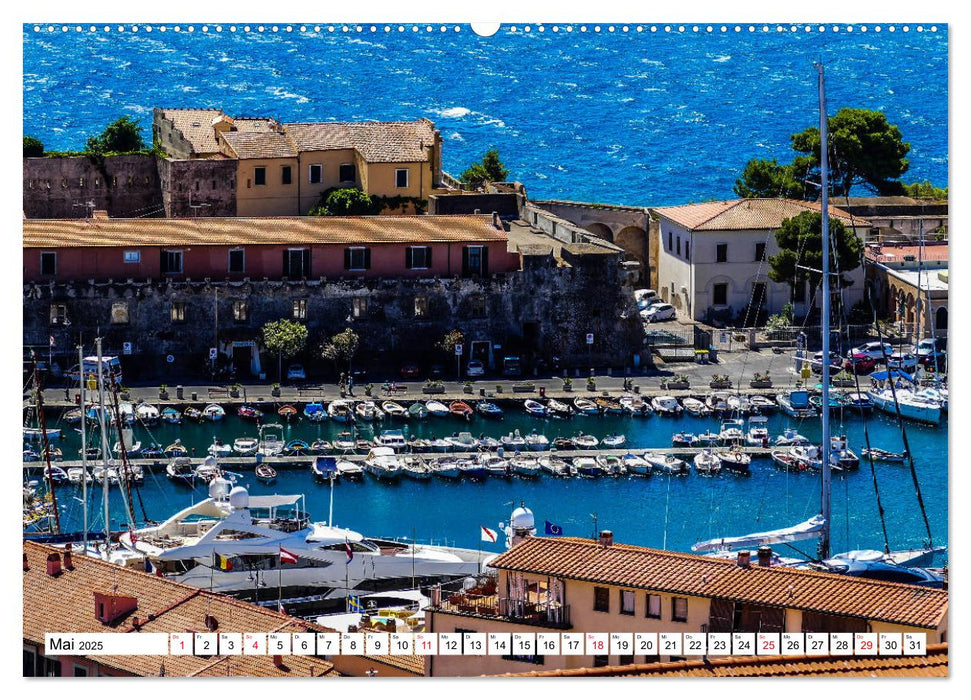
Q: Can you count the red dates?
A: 6